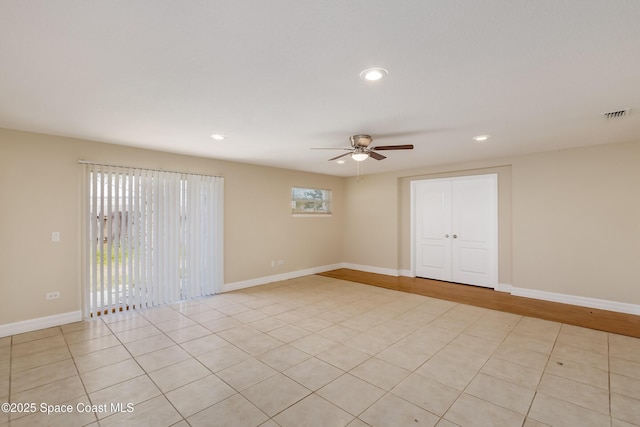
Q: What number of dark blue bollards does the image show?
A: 0